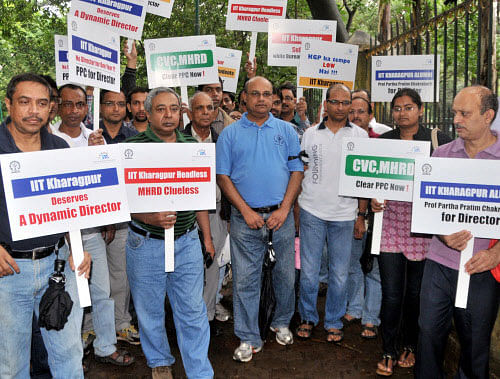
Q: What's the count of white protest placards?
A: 14